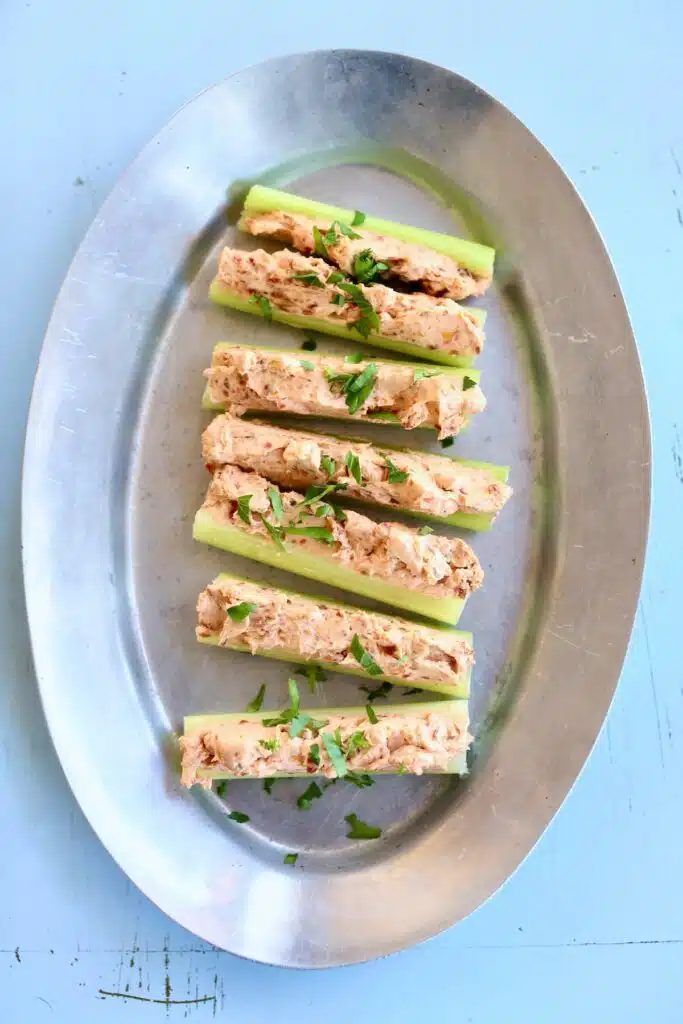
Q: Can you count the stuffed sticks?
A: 7